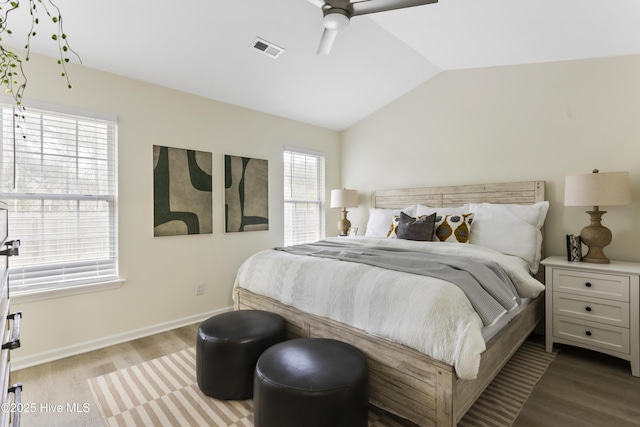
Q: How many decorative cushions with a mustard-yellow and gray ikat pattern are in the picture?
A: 2